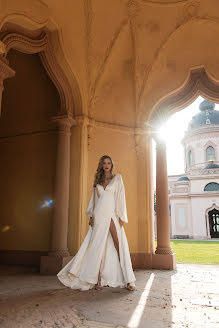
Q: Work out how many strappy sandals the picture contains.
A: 2